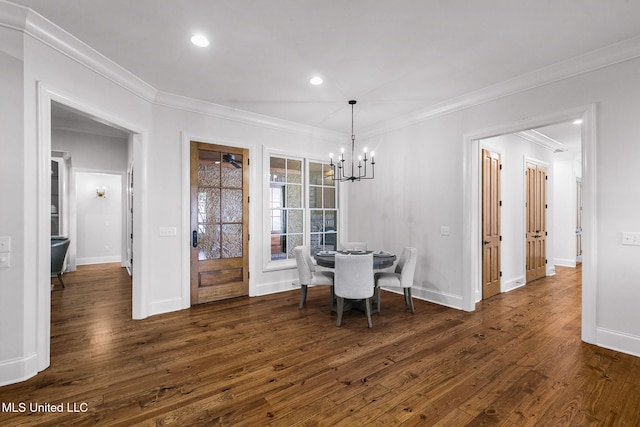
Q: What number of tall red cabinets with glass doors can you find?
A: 0